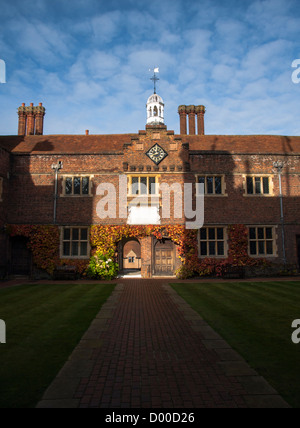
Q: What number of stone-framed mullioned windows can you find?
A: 7